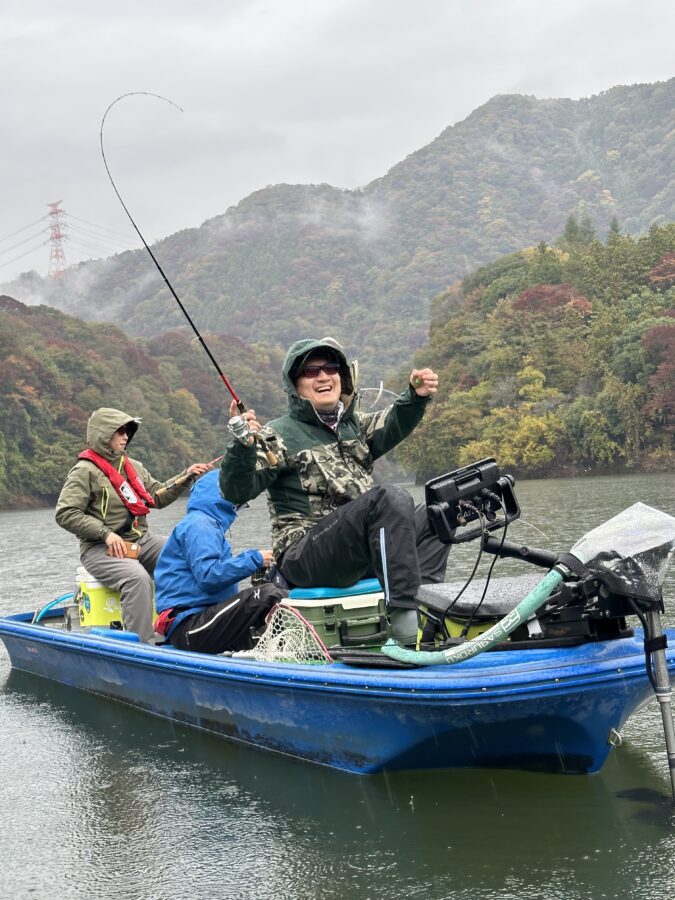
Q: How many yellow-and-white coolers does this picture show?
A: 1